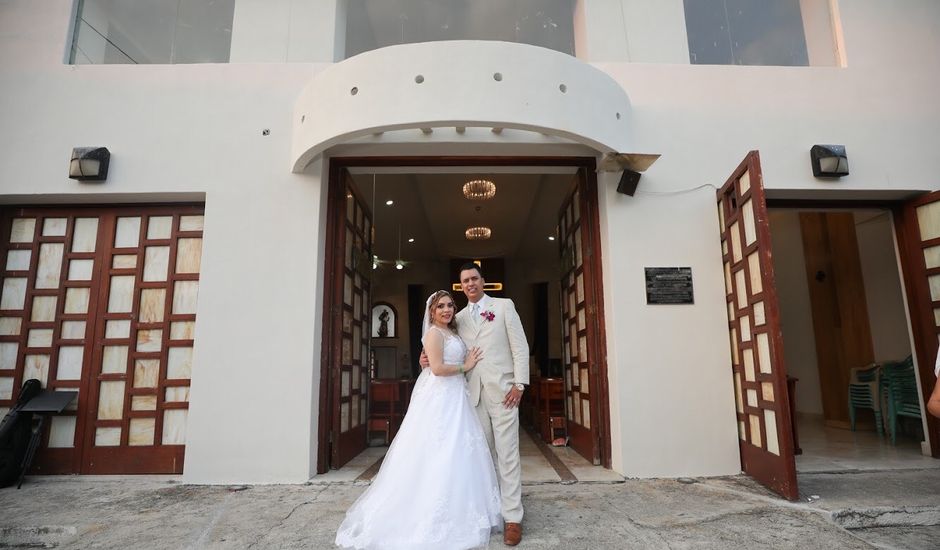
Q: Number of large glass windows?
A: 3